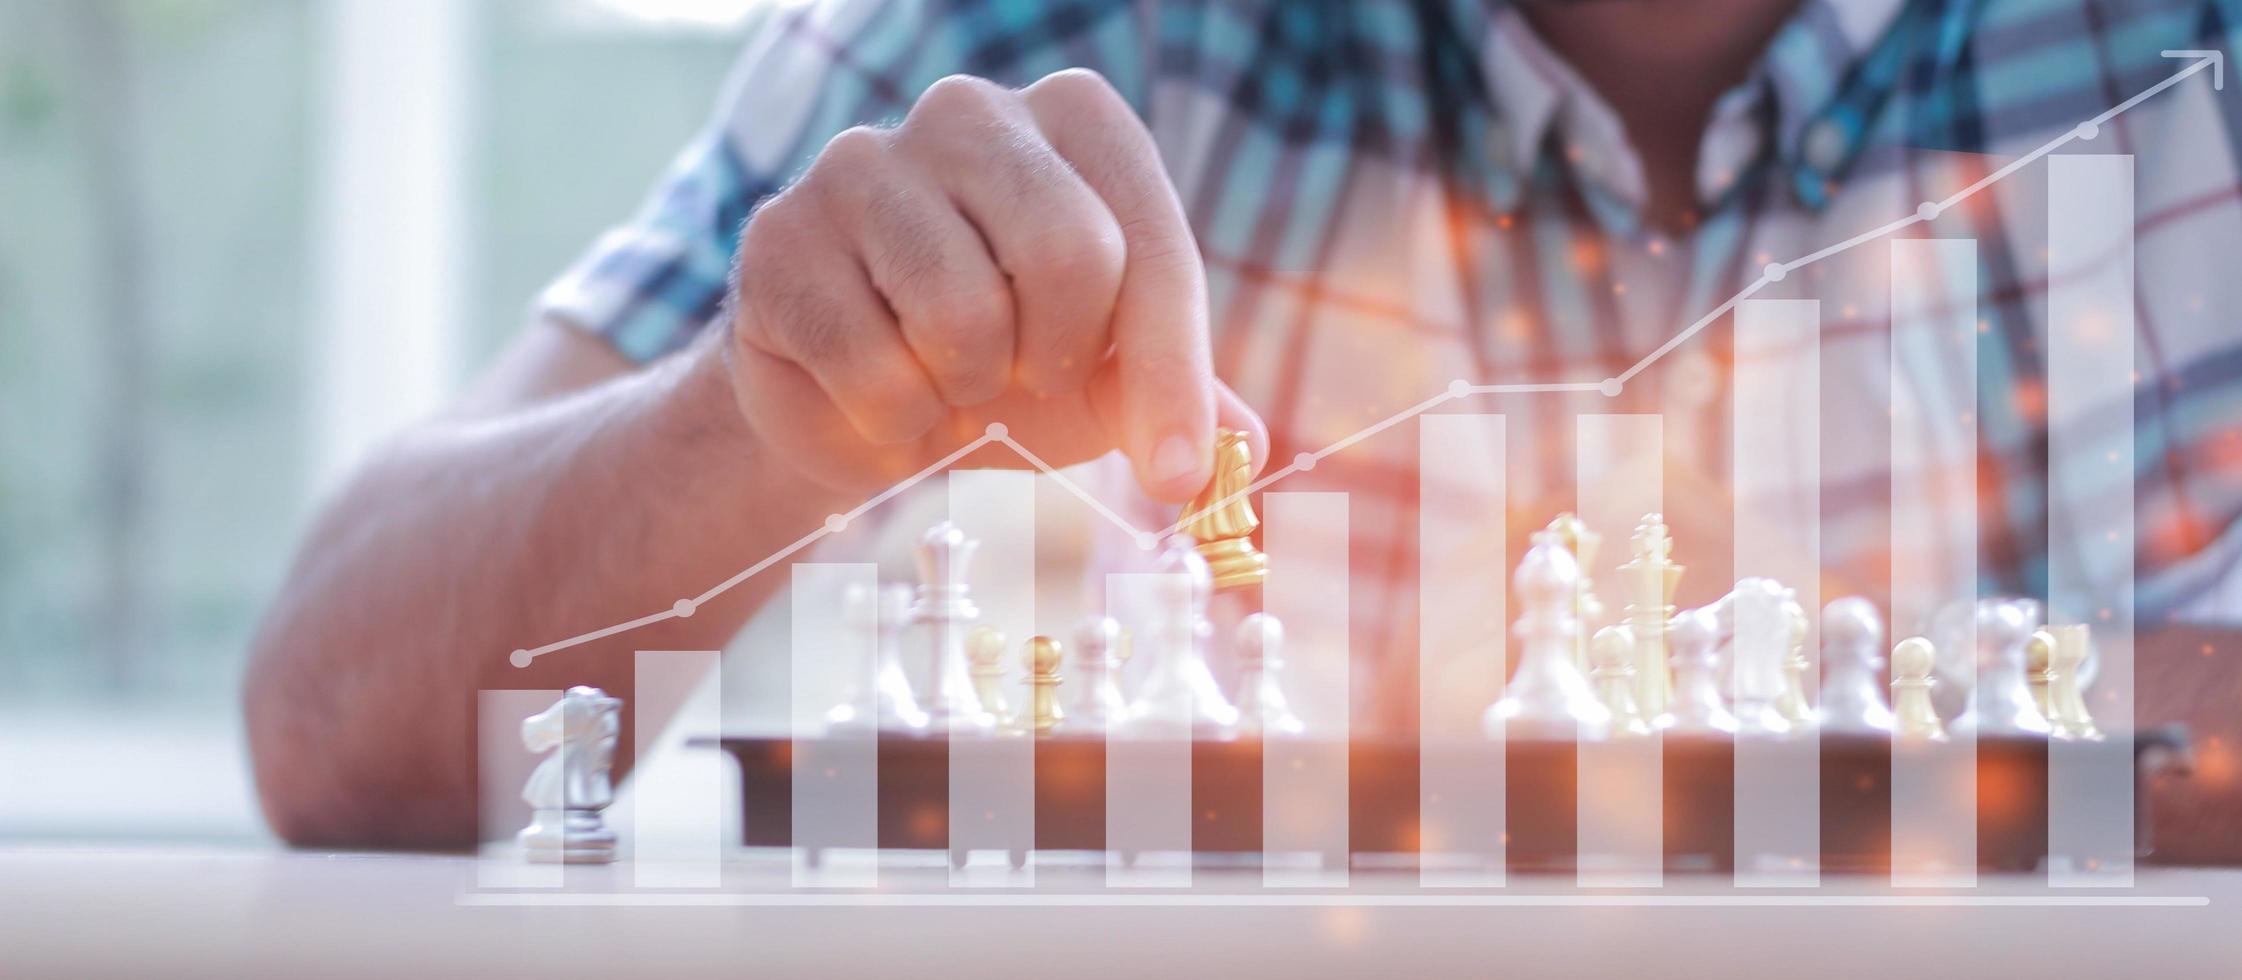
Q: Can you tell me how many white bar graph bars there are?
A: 11